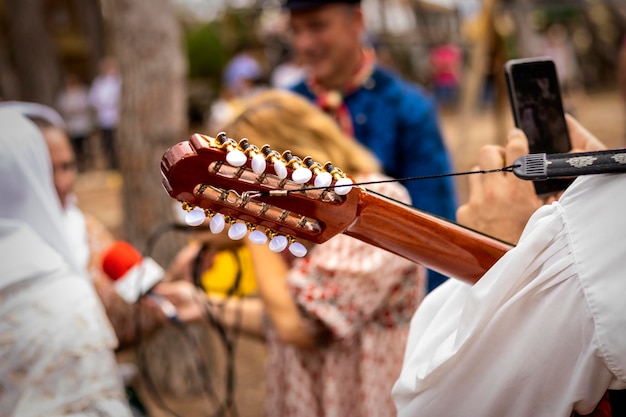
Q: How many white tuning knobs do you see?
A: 12